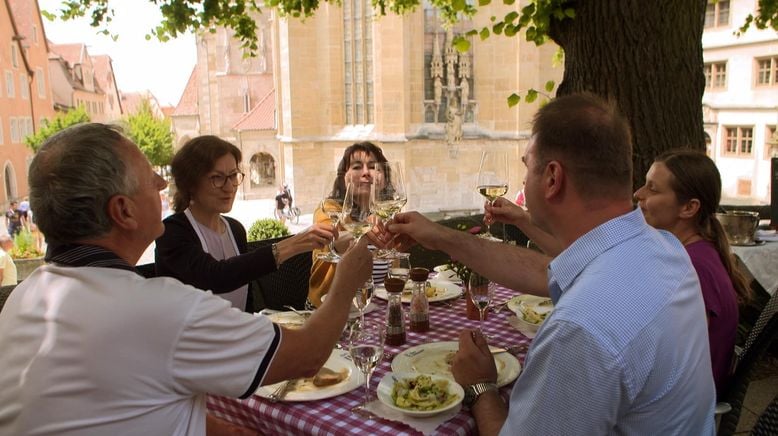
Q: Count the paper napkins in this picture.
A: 2